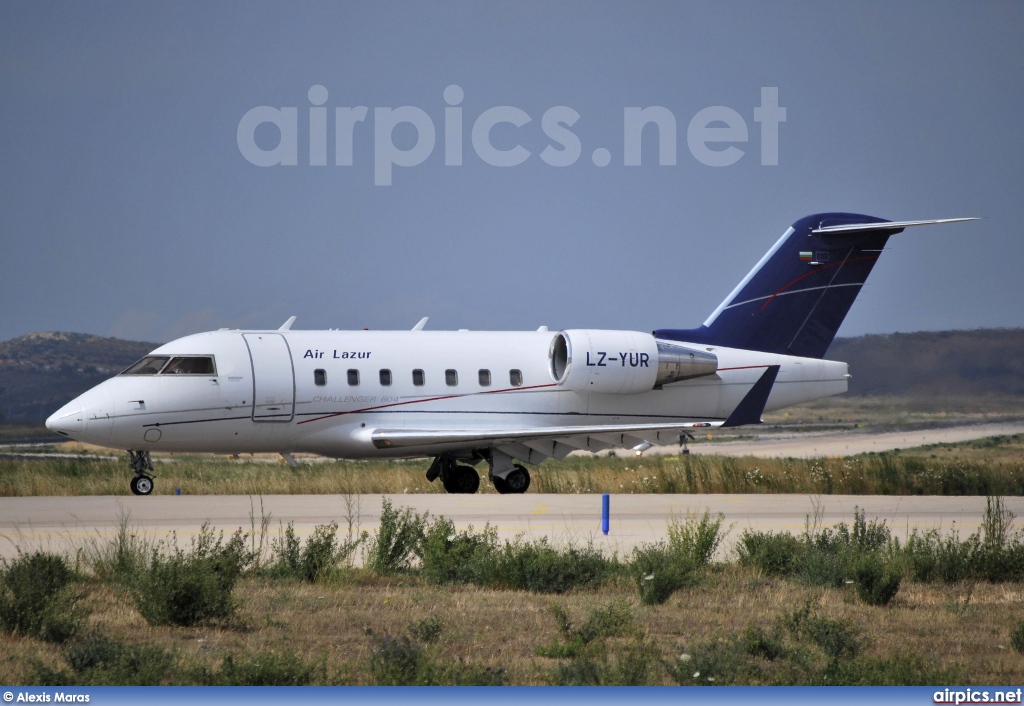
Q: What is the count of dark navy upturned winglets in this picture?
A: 1